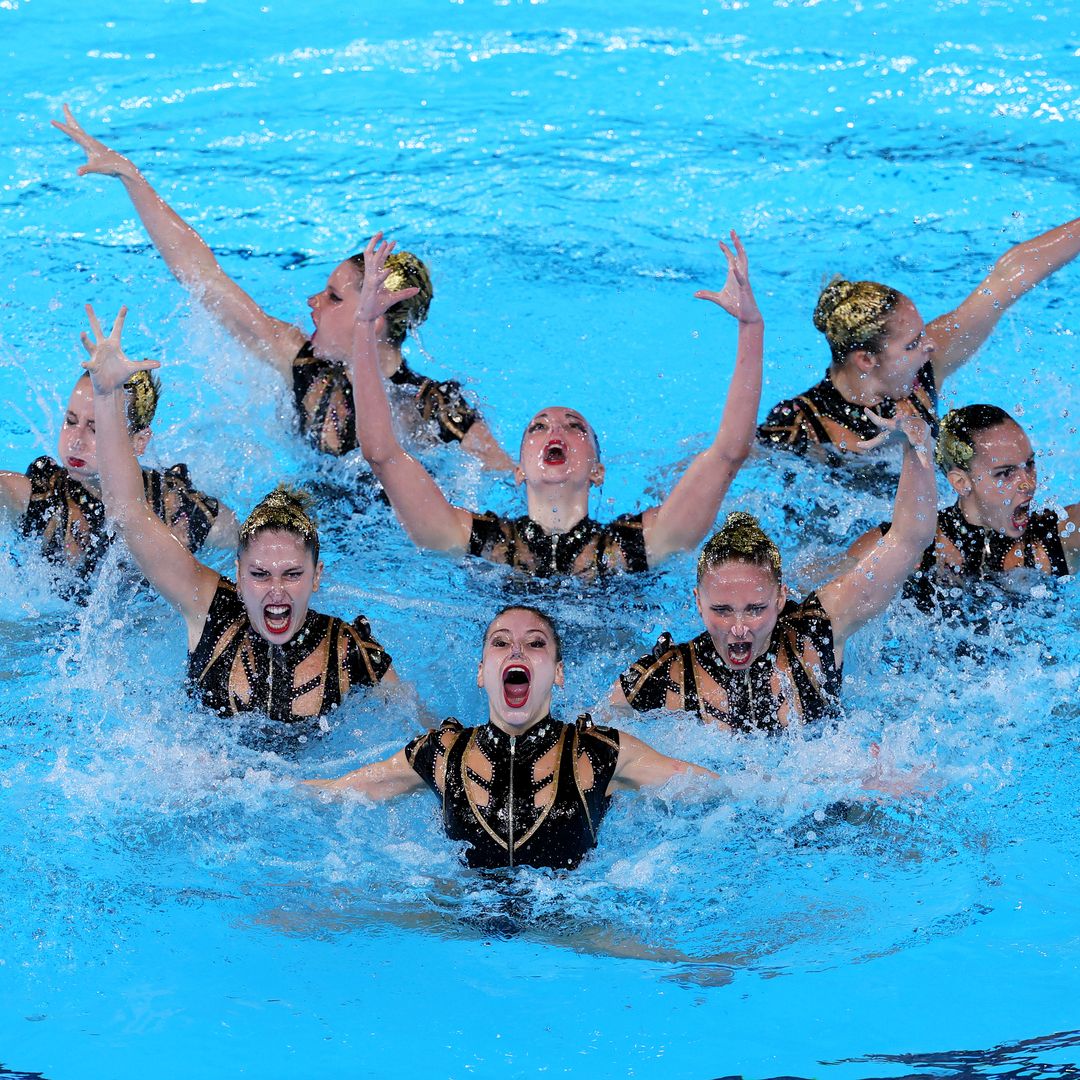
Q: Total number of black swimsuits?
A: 8